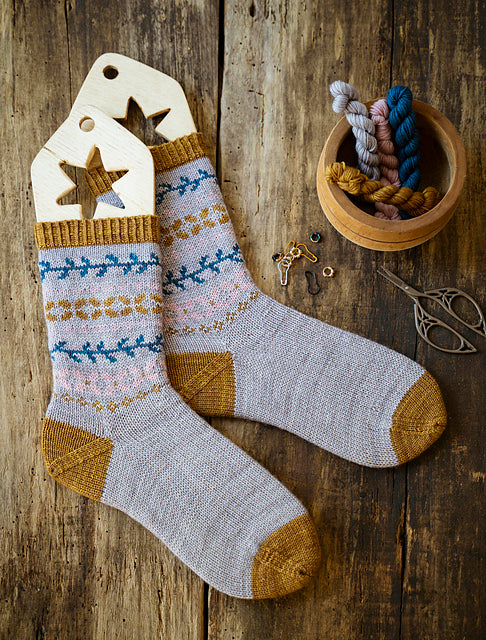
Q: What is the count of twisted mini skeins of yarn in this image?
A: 4